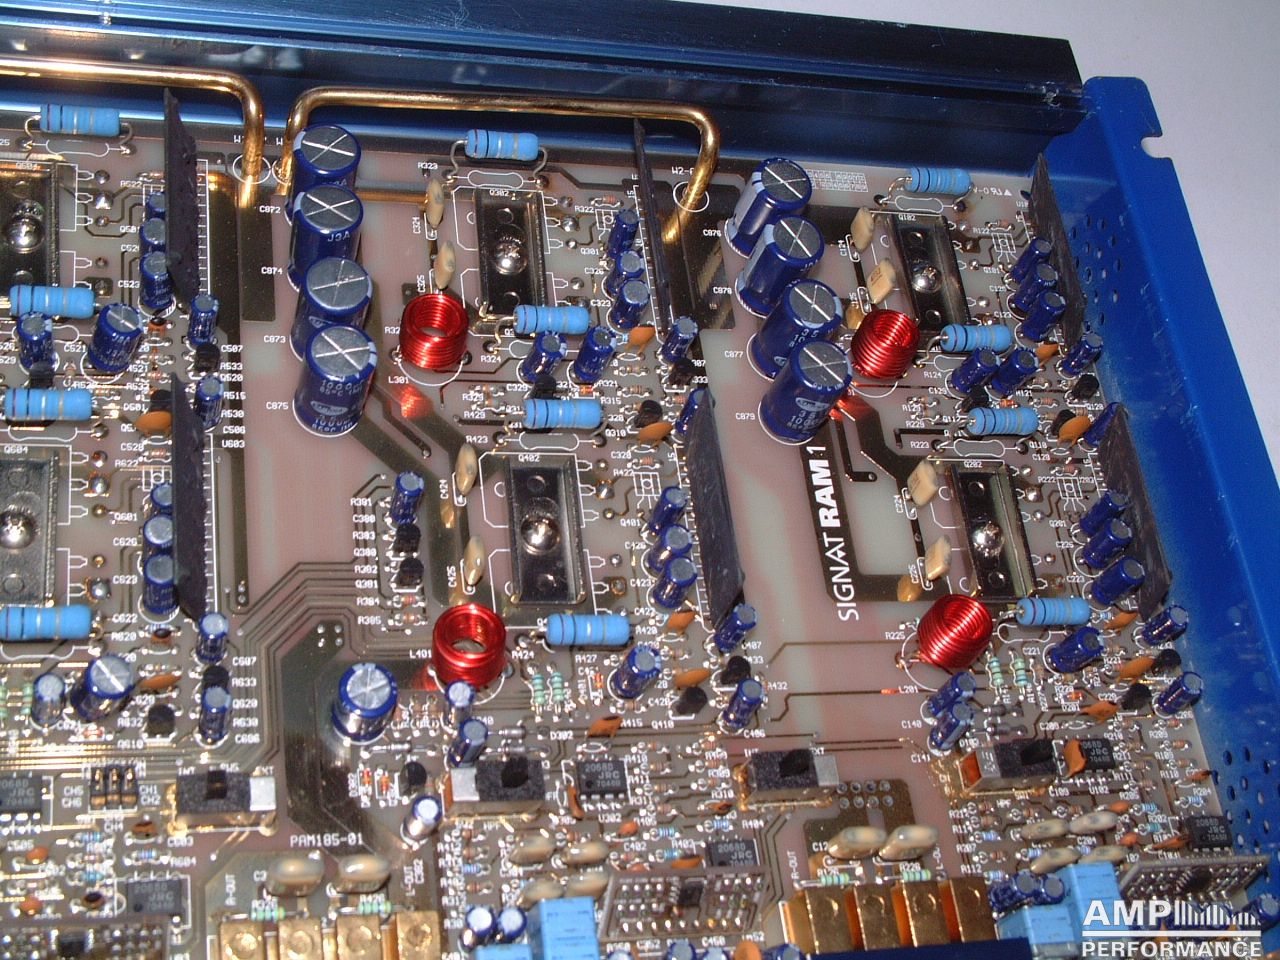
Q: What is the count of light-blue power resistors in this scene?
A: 12